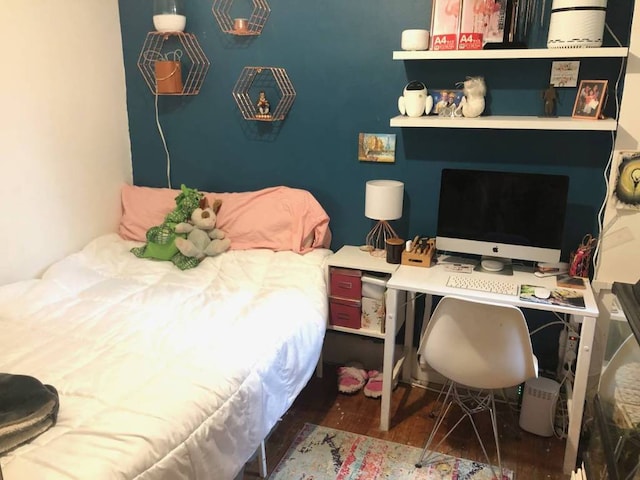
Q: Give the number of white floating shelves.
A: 2